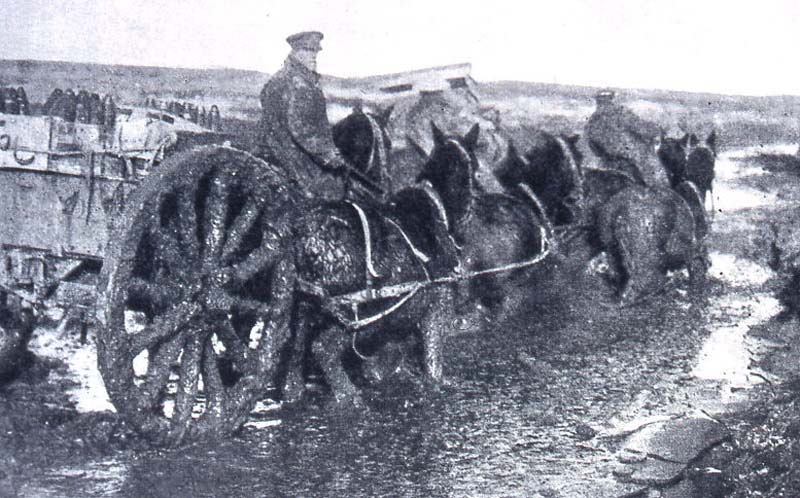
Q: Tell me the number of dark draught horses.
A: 6